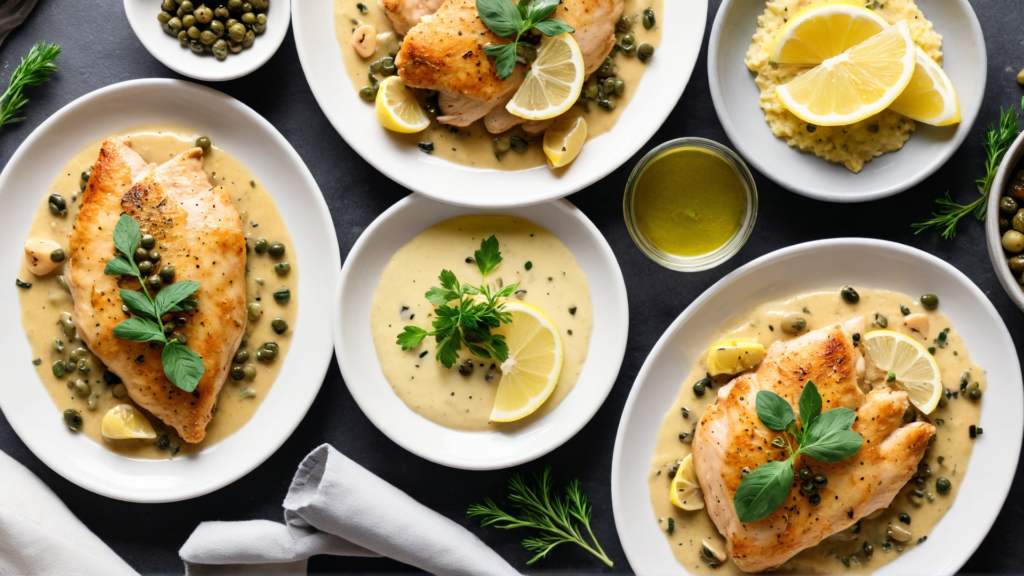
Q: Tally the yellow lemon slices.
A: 11